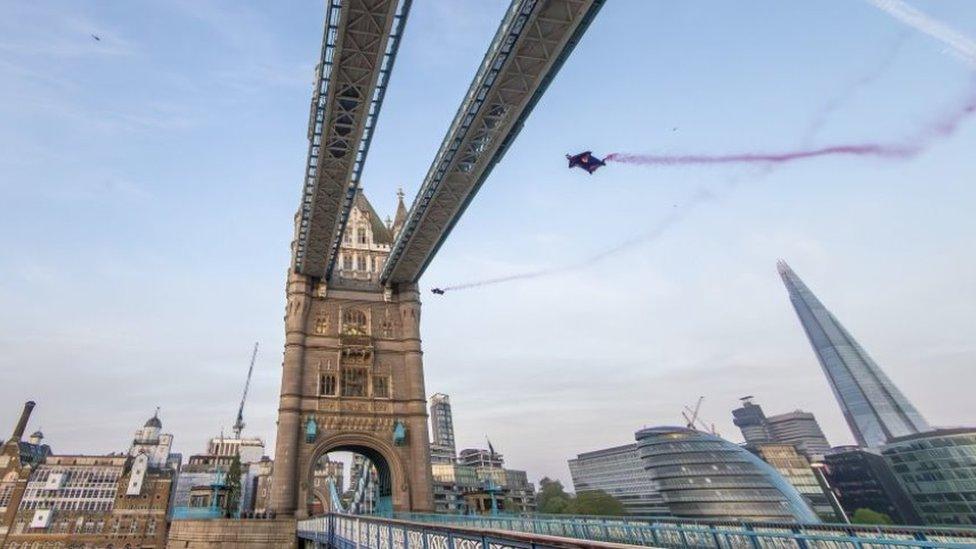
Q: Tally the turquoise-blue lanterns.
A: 2